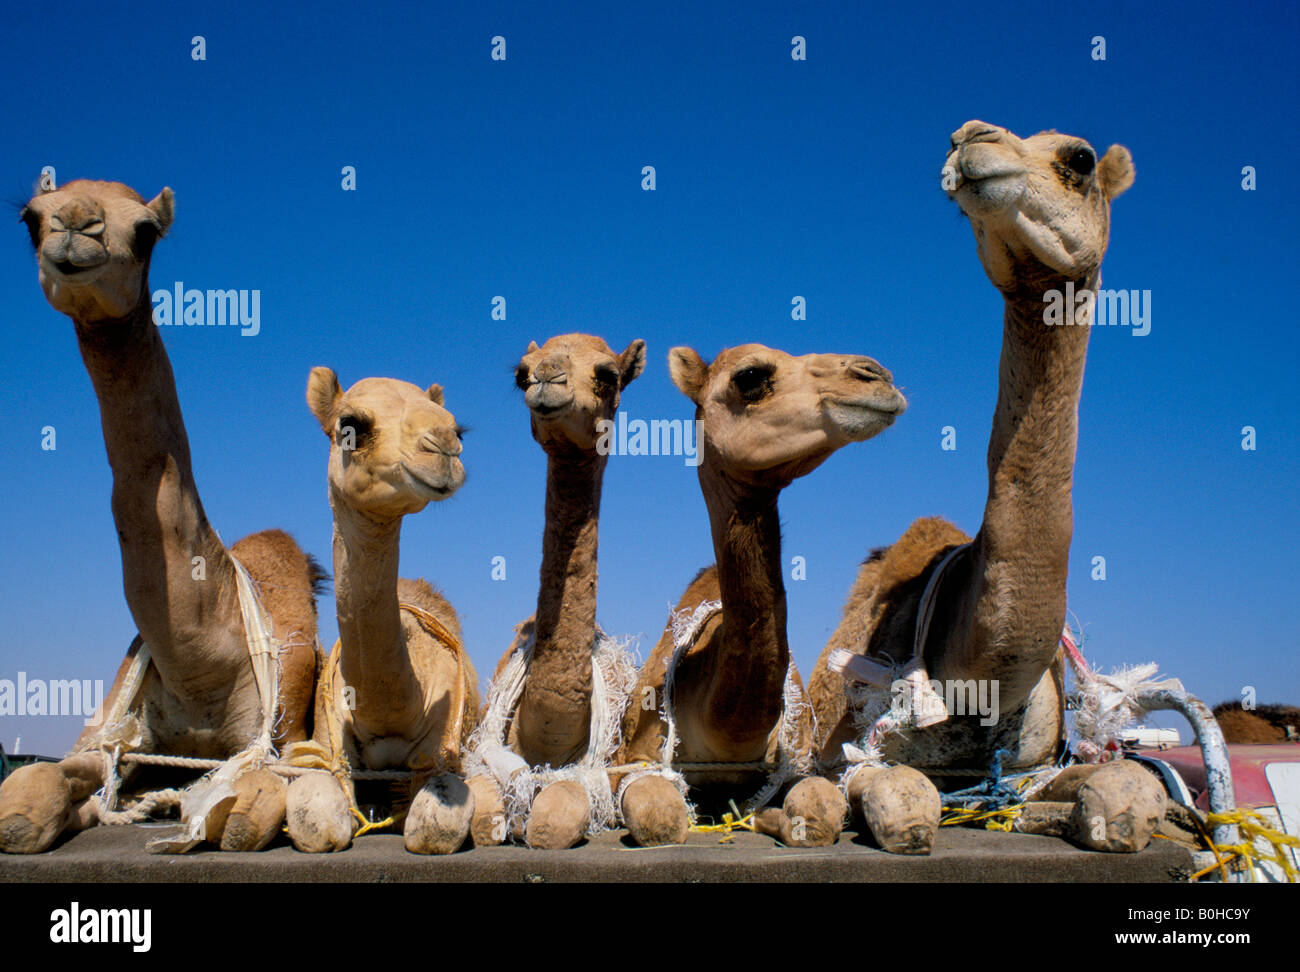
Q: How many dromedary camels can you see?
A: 5